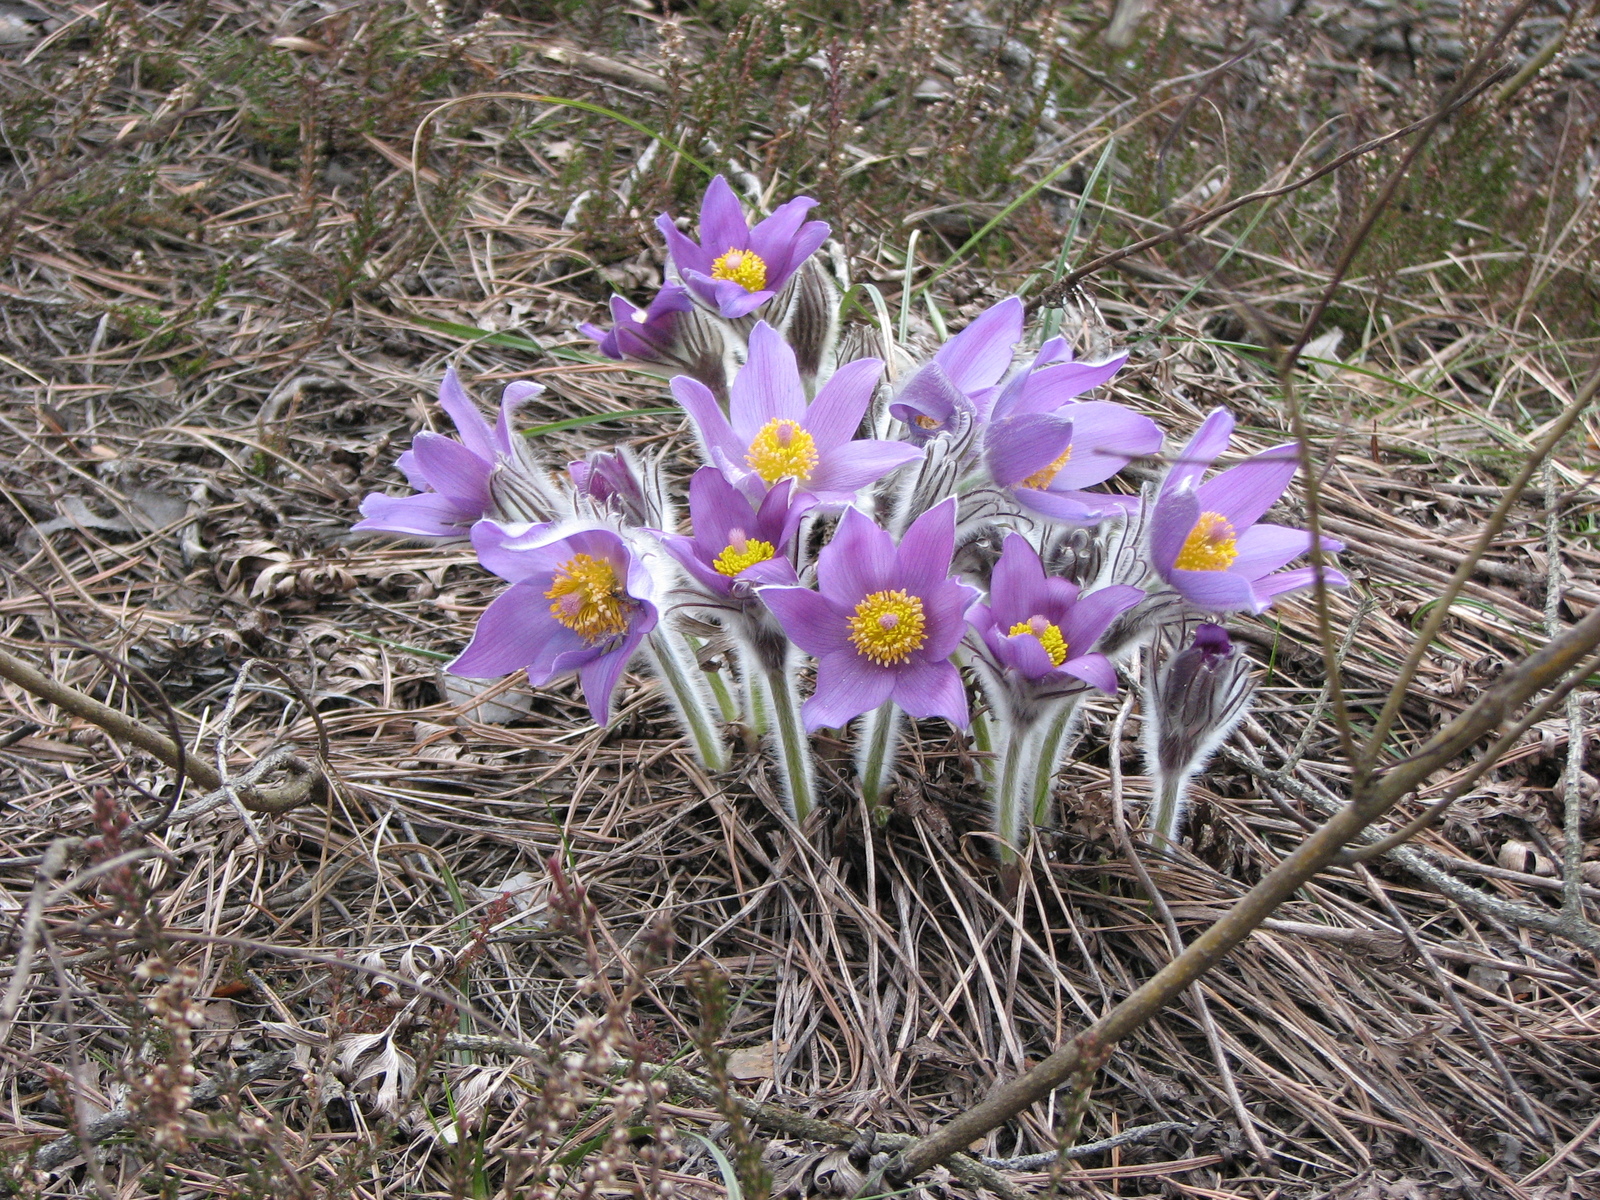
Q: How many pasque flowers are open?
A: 11